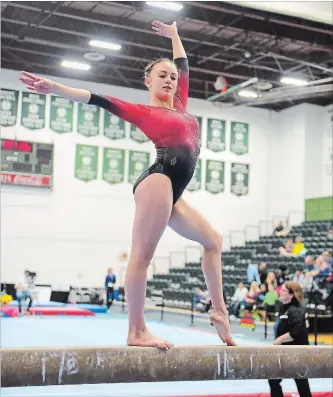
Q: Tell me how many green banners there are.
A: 15